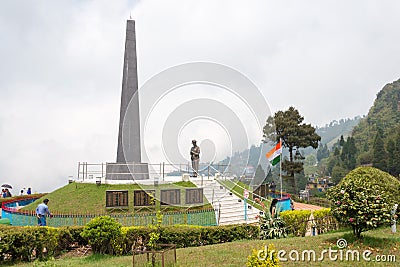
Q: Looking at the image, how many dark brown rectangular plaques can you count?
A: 4